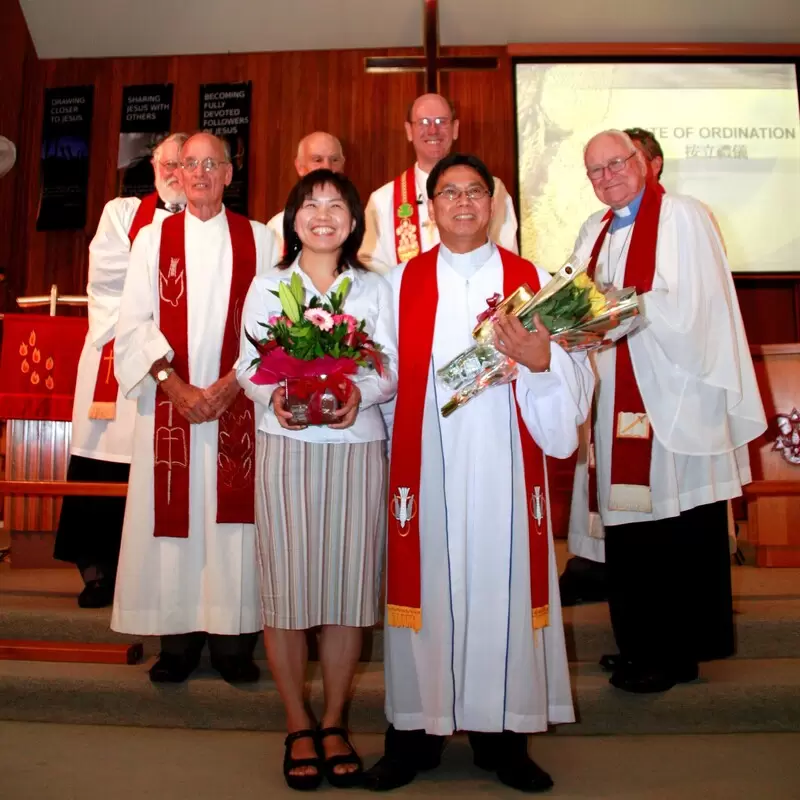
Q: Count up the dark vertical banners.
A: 3